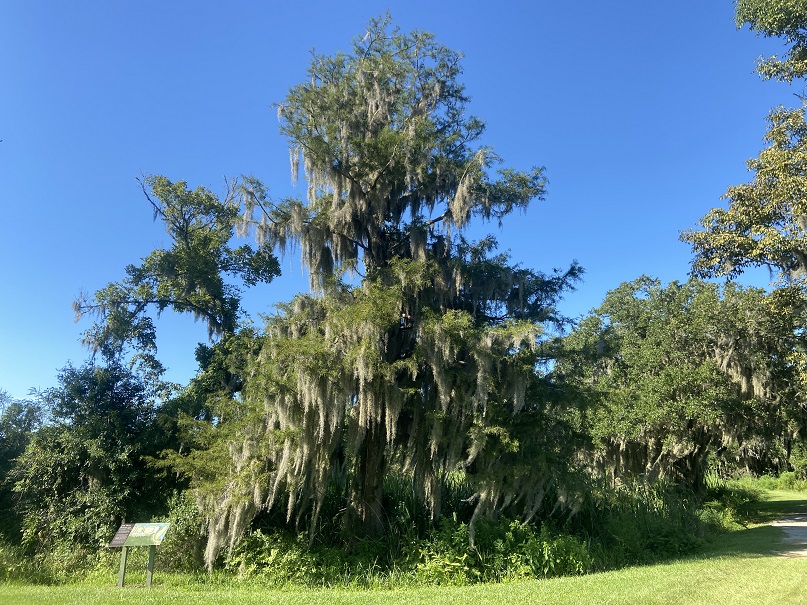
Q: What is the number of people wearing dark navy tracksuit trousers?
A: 0